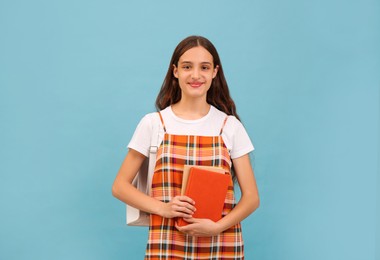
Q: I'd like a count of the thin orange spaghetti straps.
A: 2